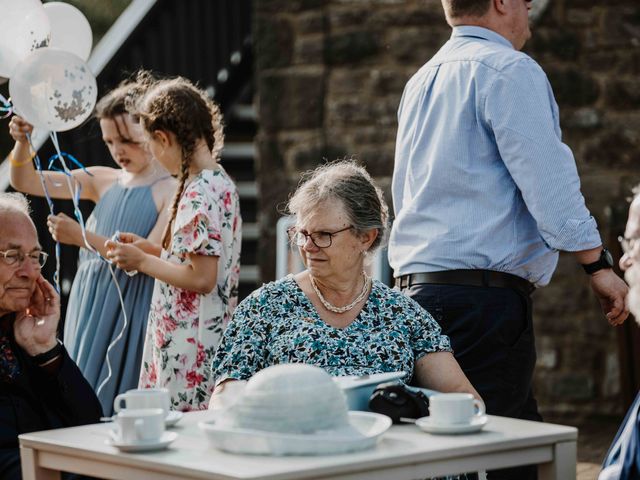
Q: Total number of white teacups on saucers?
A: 3